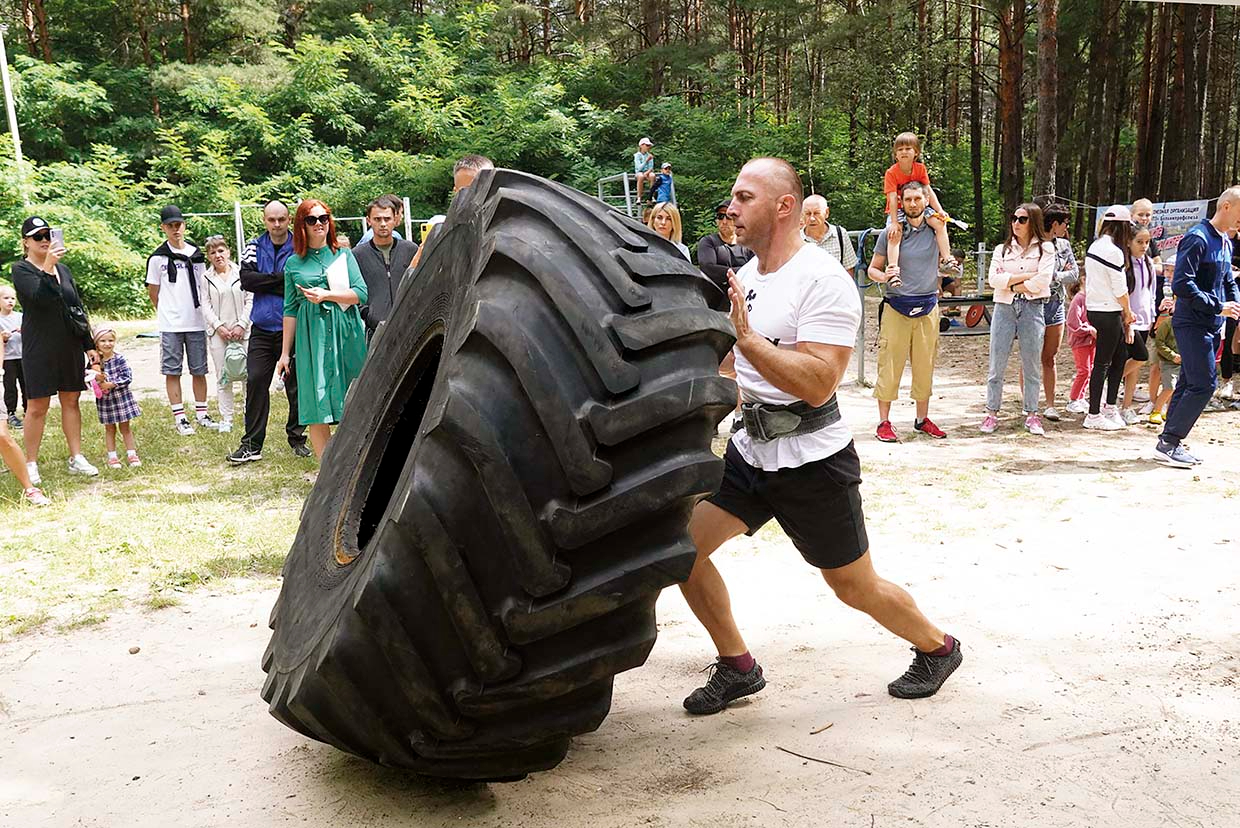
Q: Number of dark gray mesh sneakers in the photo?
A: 2